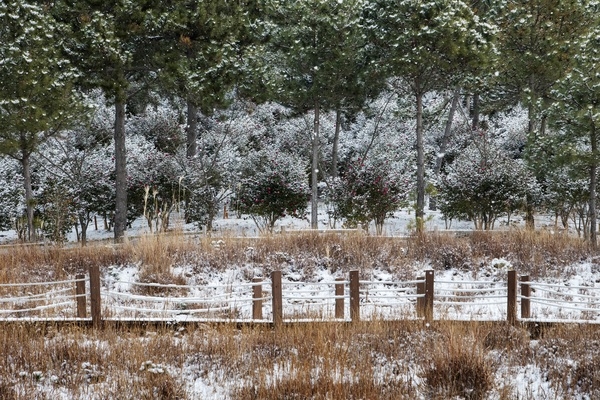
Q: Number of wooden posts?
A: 10